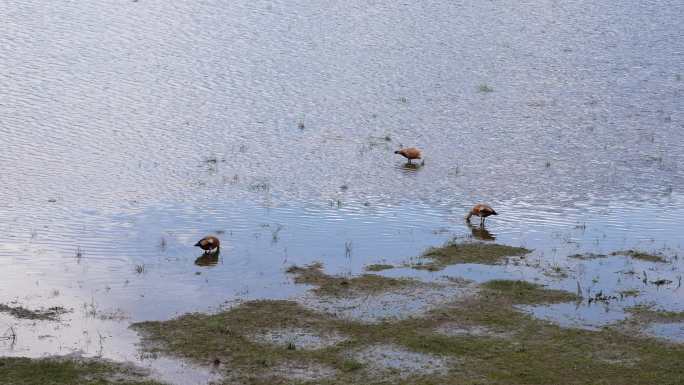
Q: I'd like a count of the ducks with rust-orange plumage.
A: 3